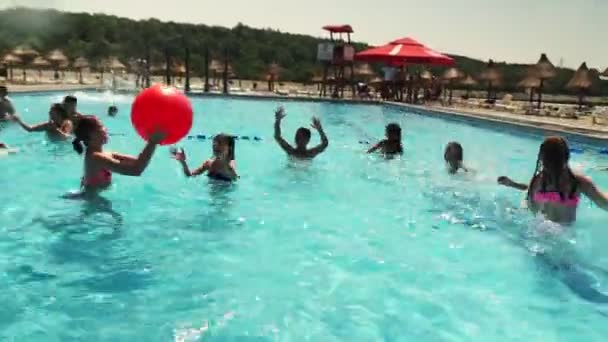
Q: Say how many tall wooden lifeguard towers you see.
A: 1